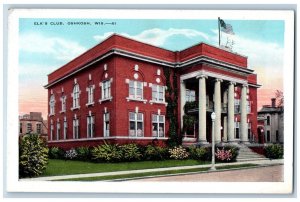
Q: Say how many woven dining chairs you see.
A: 0